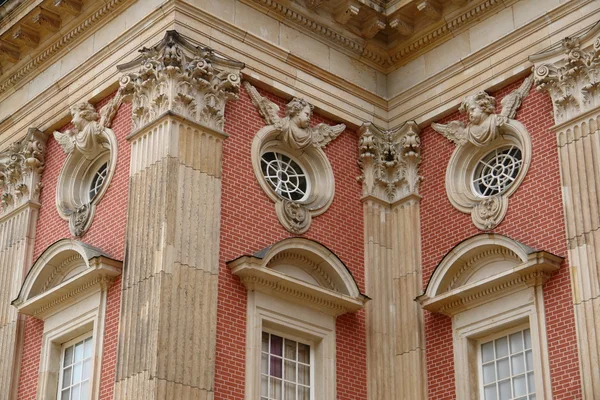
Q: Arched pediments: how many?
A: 3